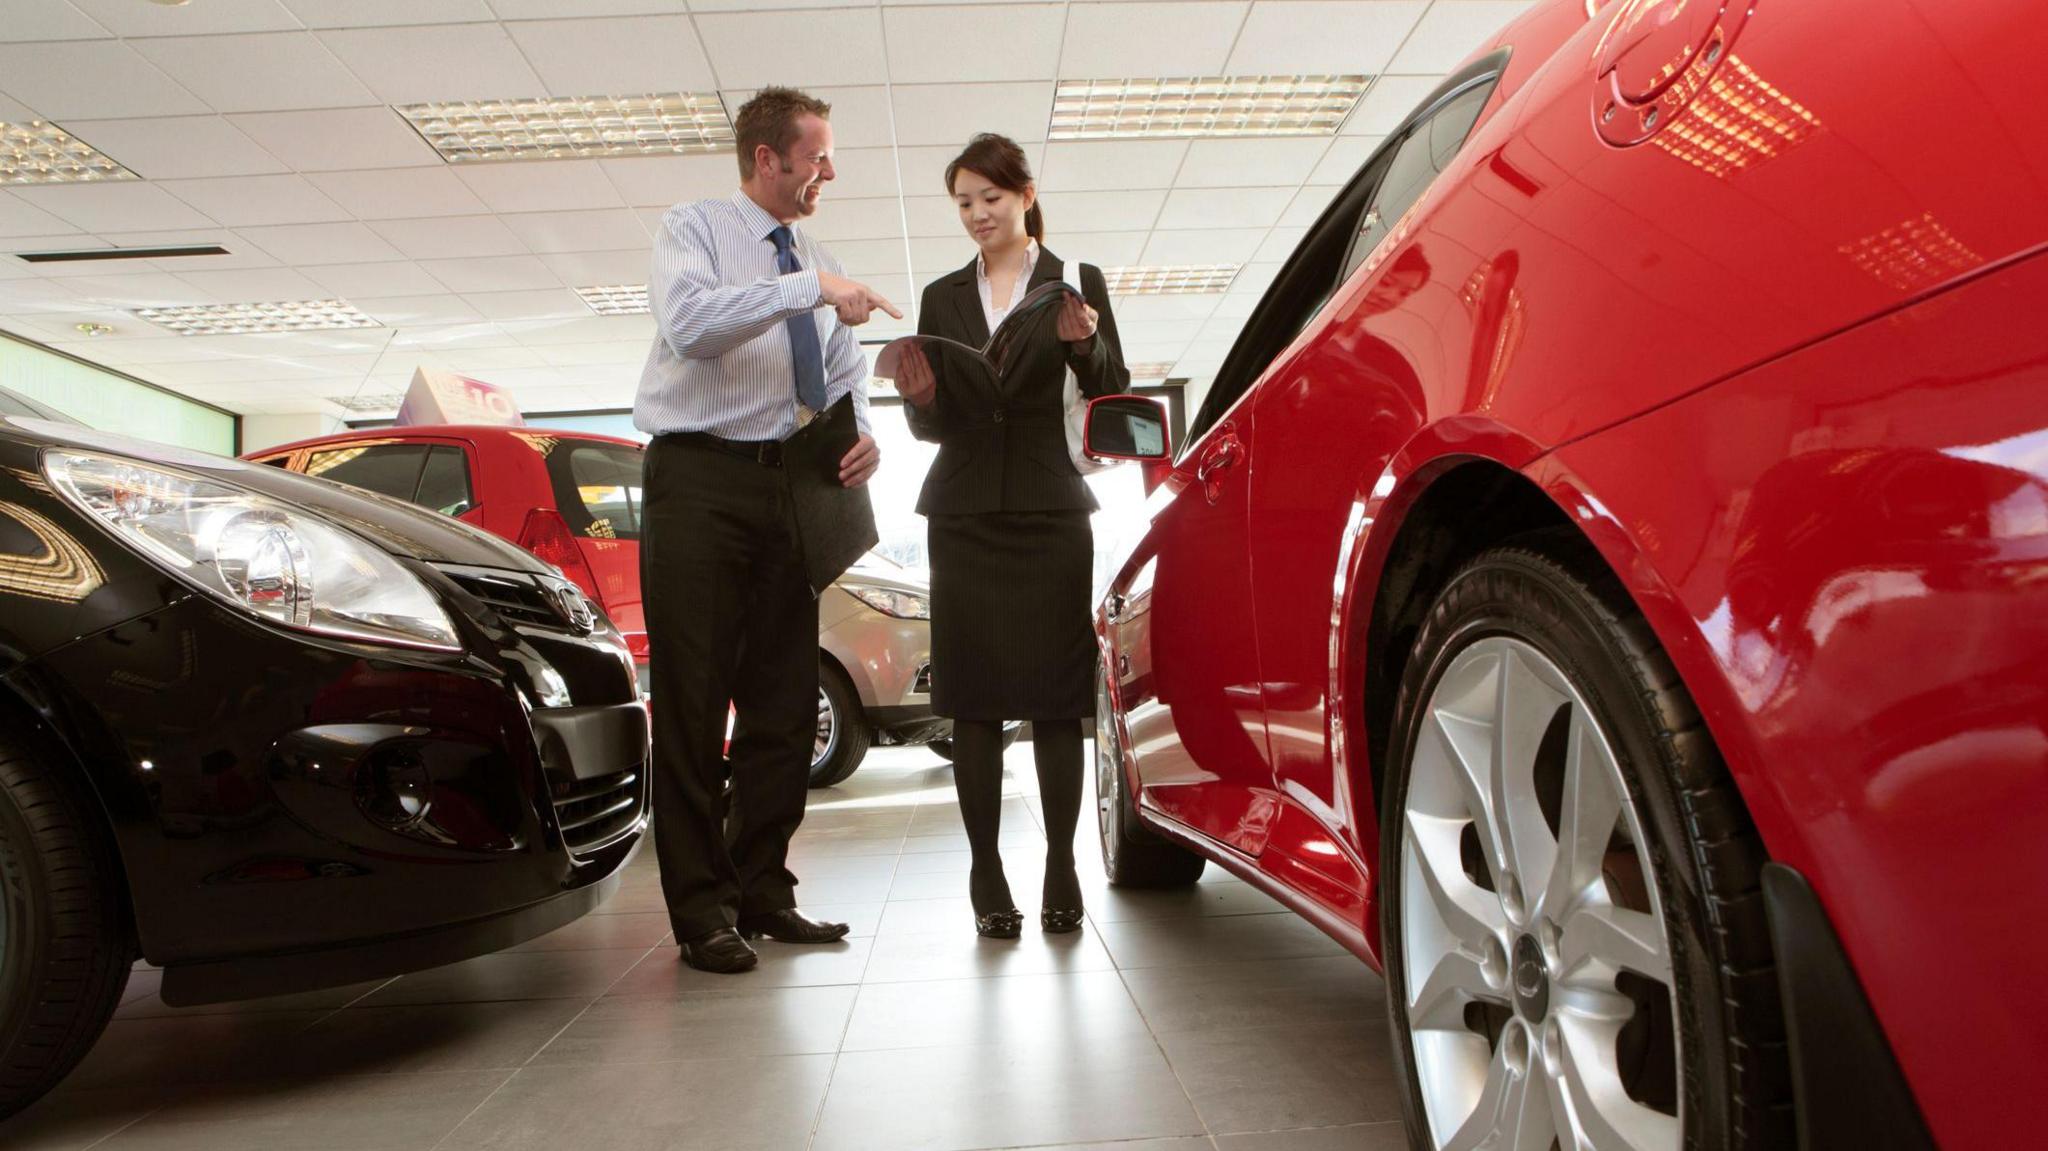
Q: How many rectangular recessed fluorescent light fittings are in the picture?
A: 8